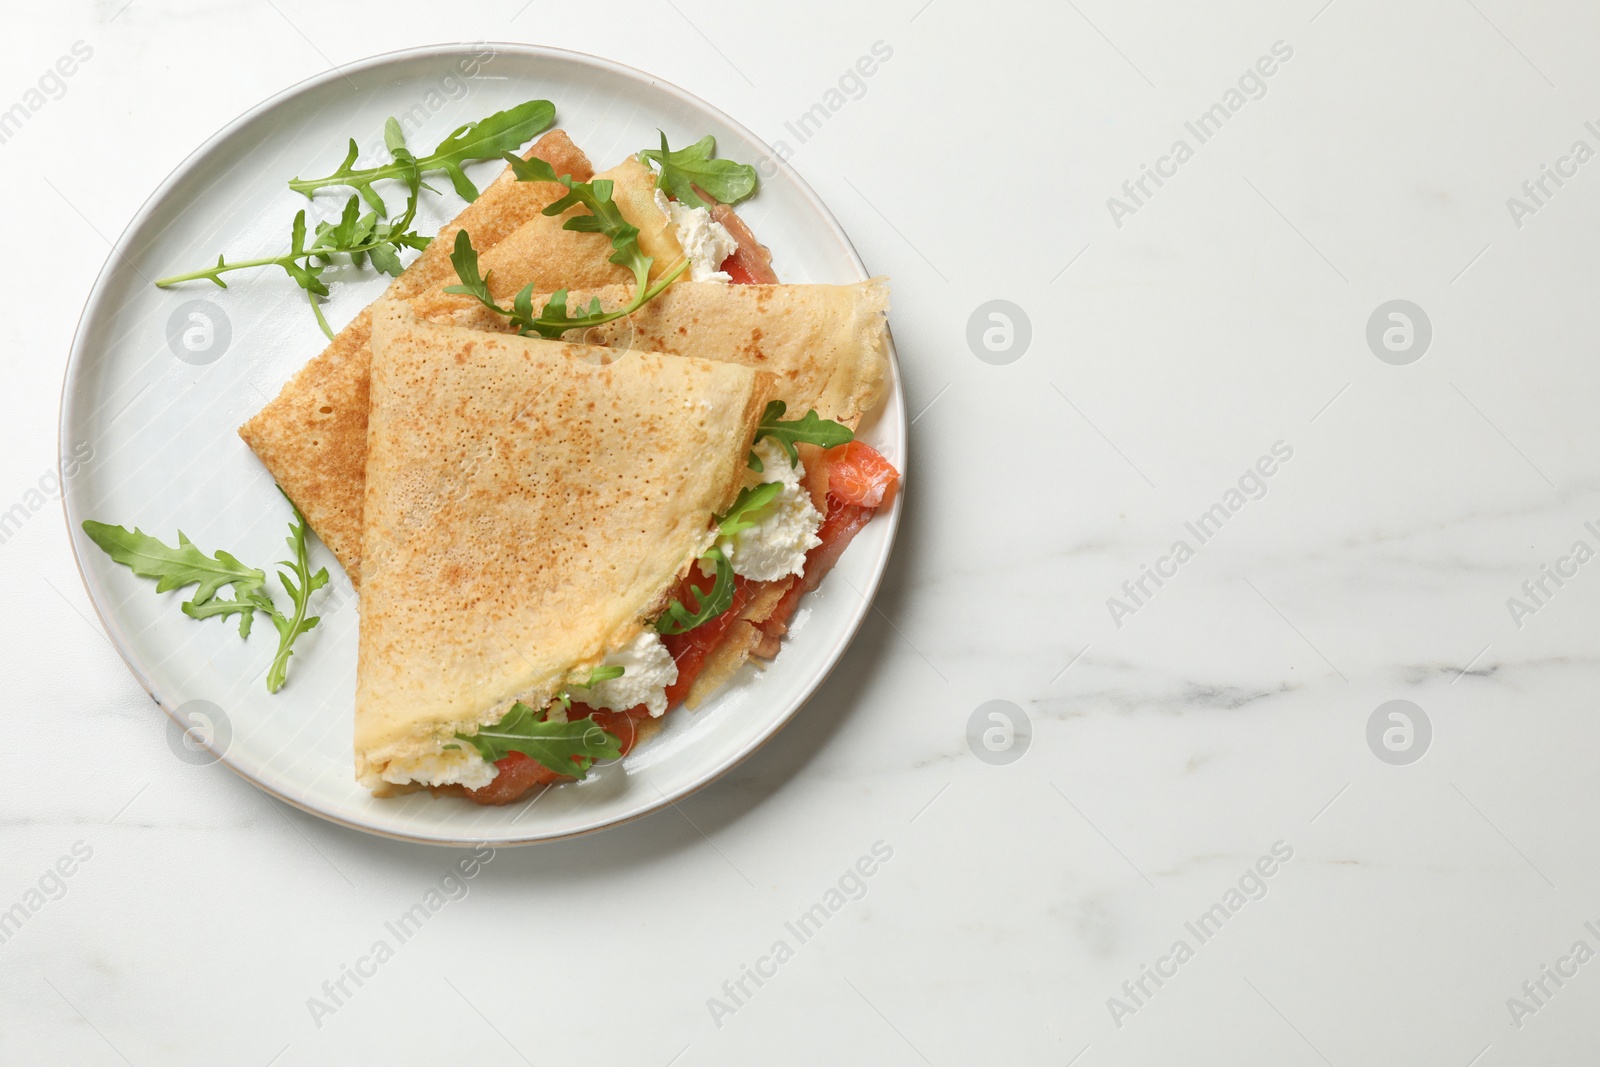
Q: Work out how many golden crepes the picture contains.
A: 2